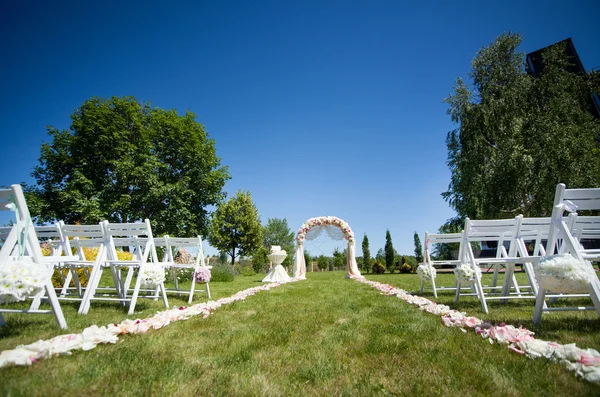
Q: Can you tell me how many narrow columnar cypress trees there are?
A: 3